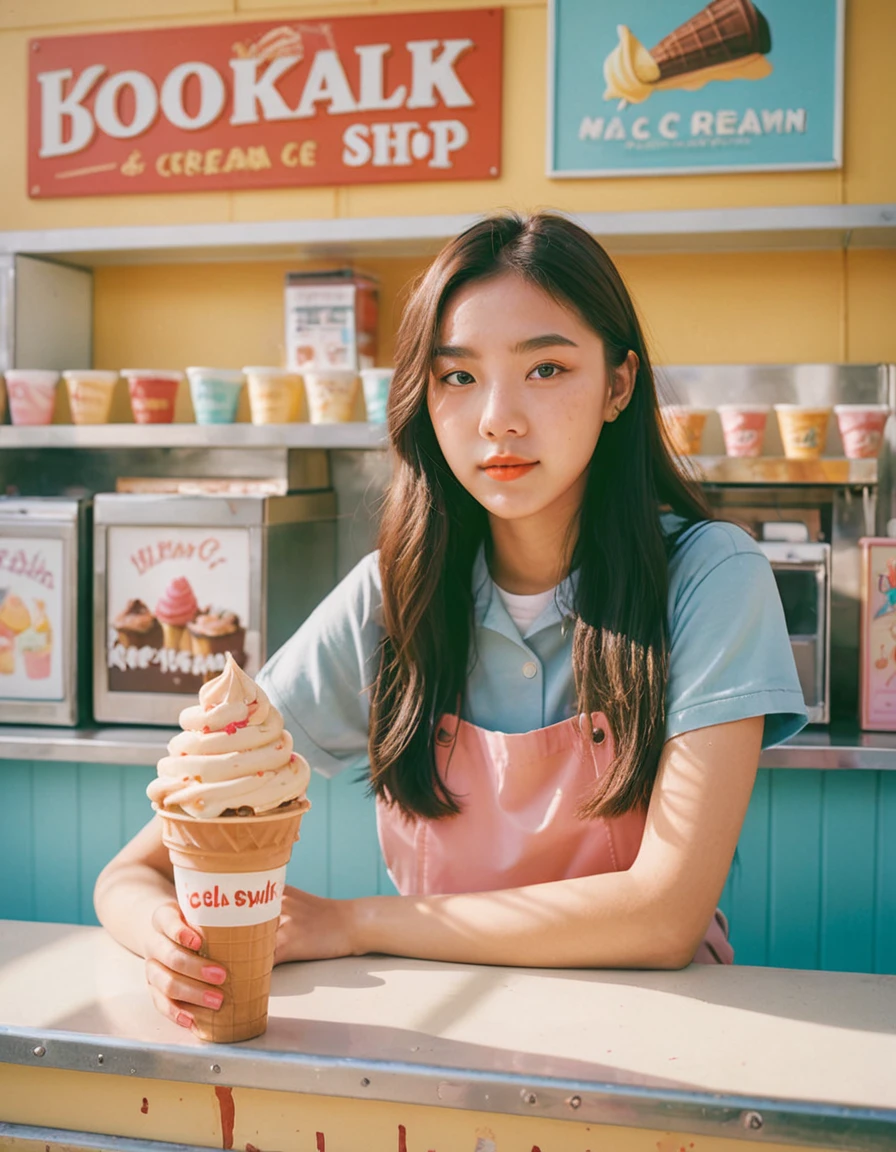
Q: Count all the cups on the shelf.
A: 11